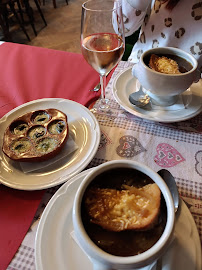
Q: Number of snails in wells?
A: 6